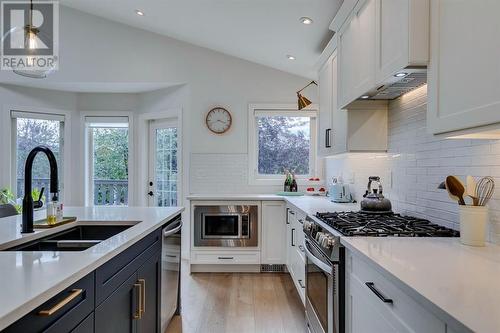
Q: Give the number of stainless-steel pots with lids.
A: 1